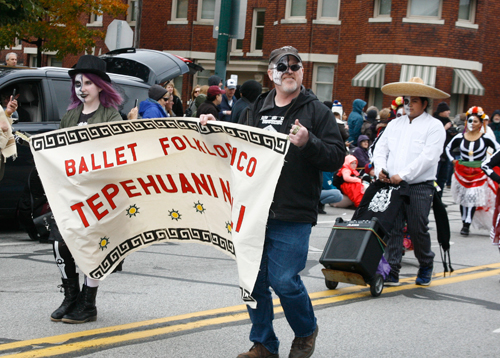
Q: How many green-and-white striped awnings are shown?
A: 3